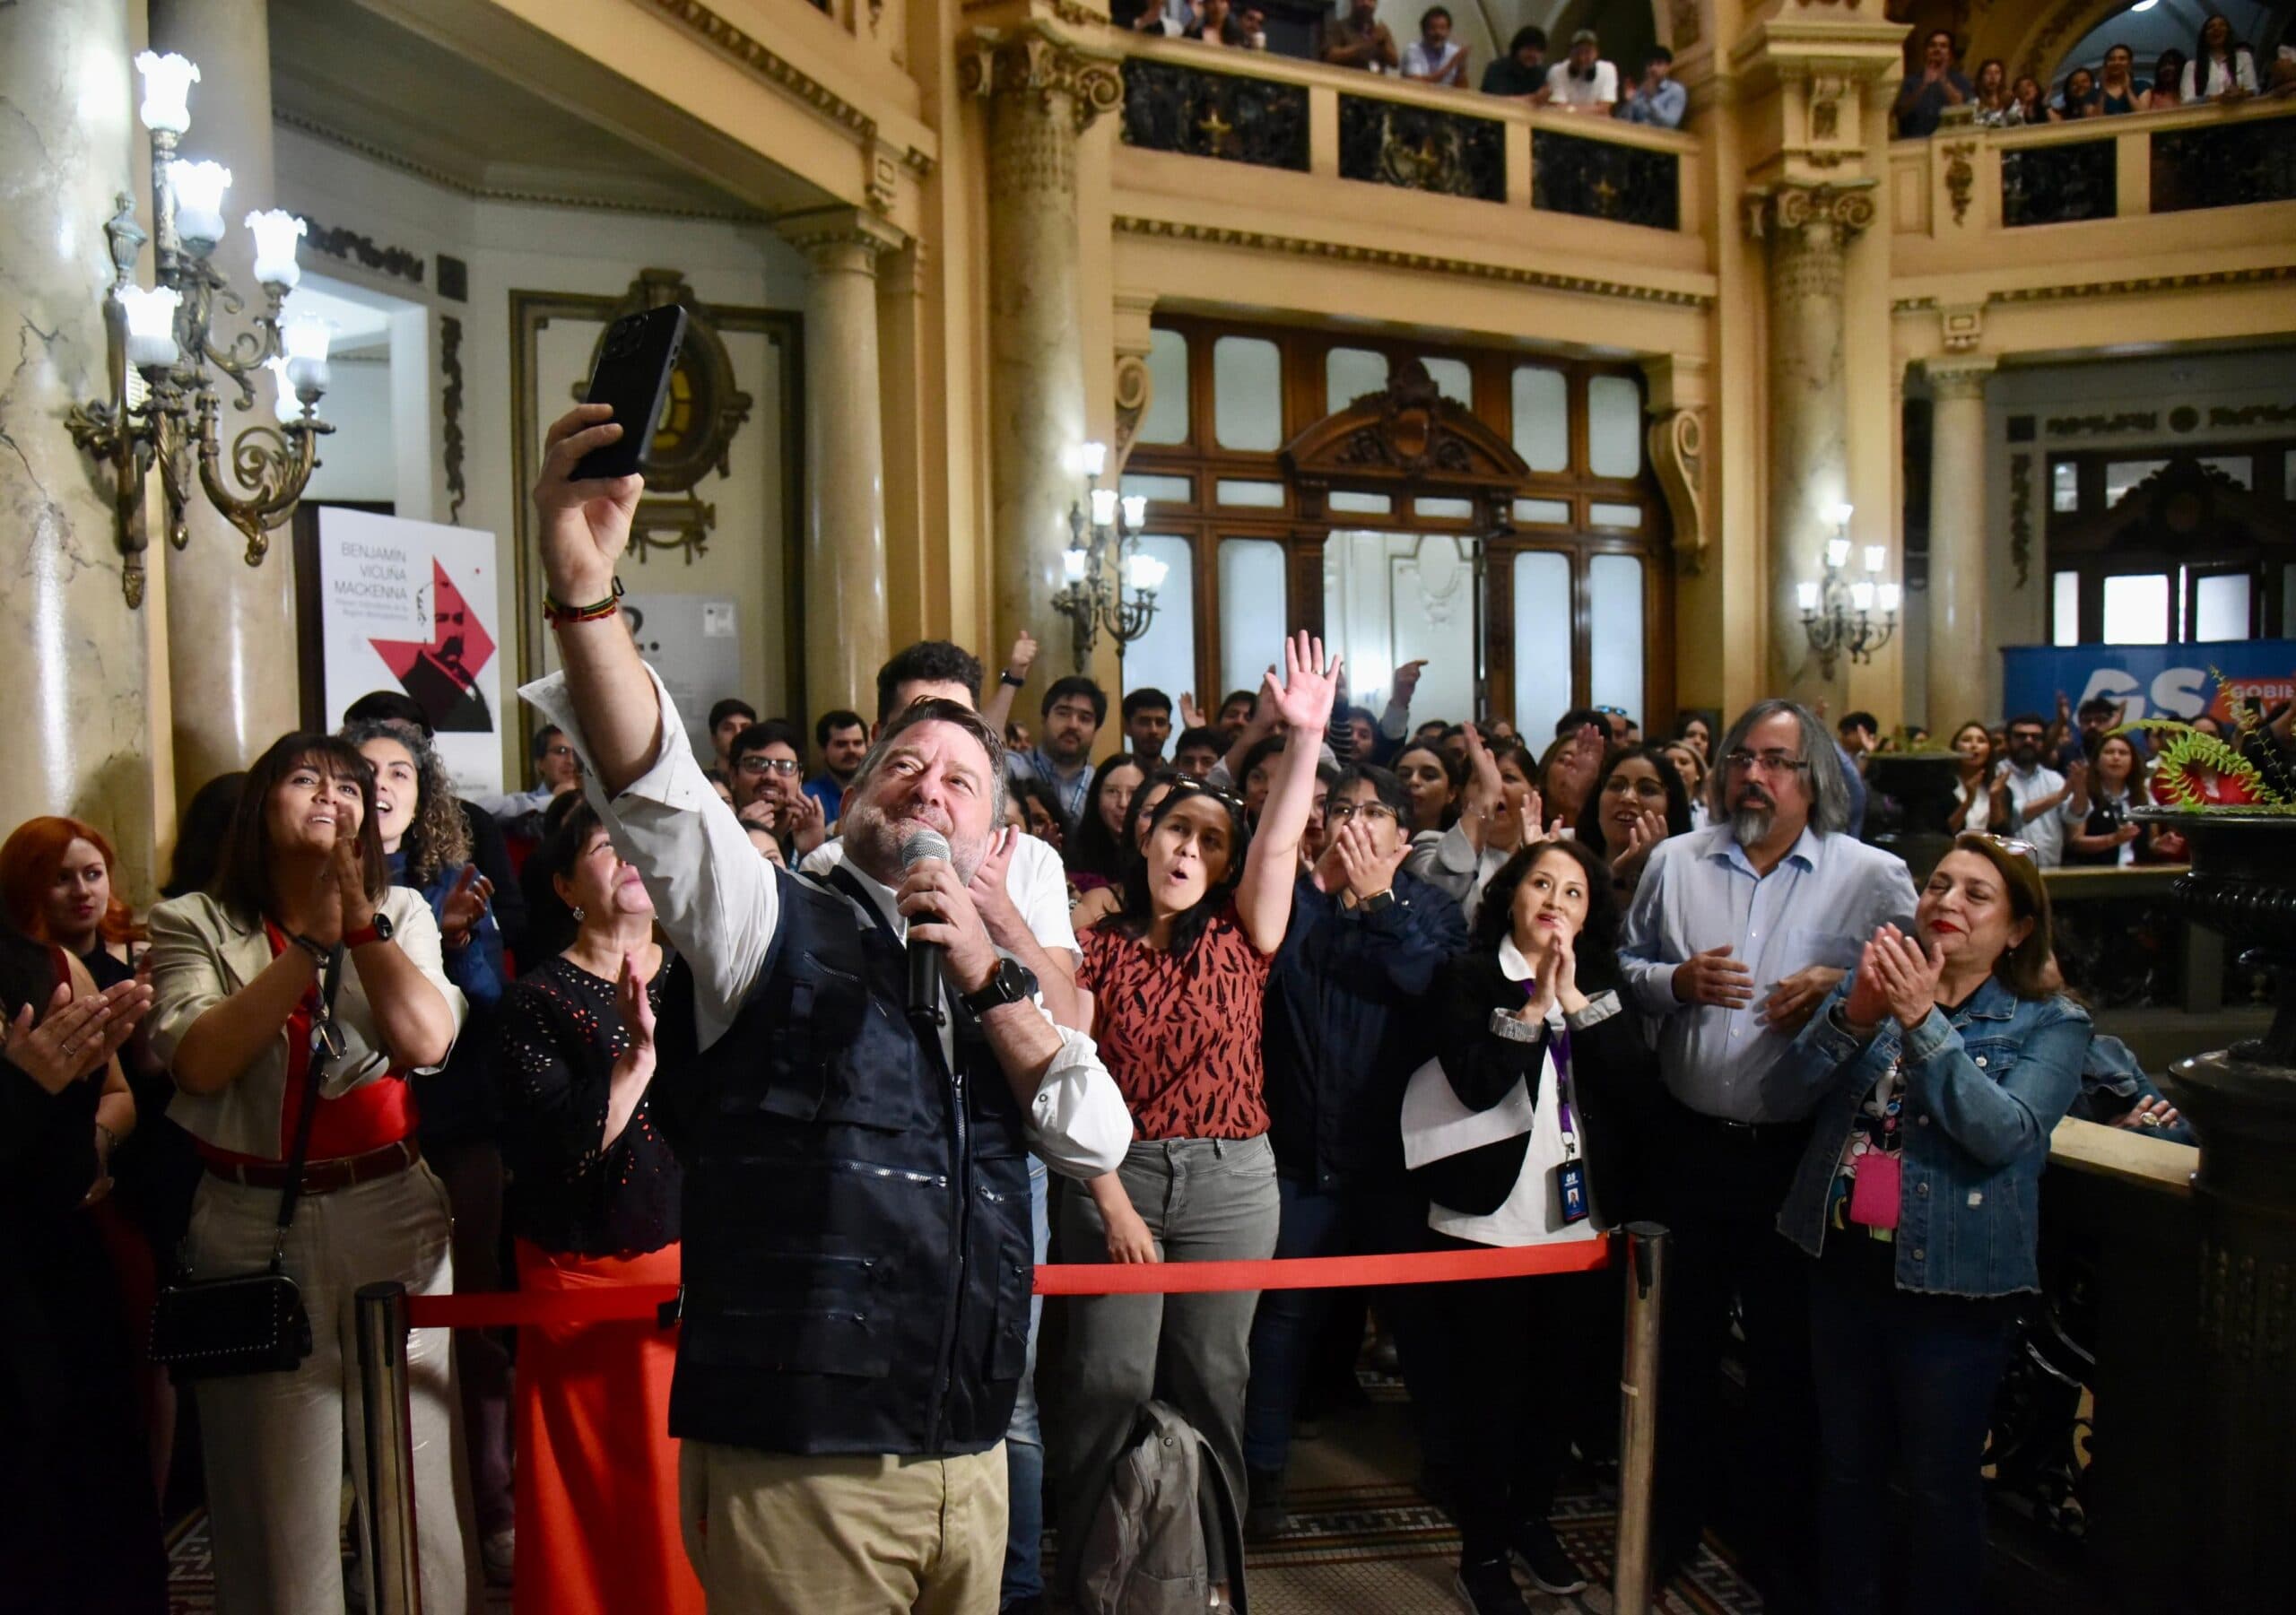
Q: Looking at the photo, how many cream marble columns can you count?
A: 6